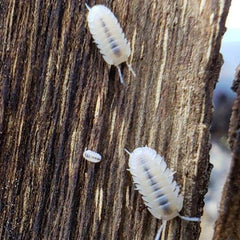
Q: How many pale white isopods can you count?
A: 3